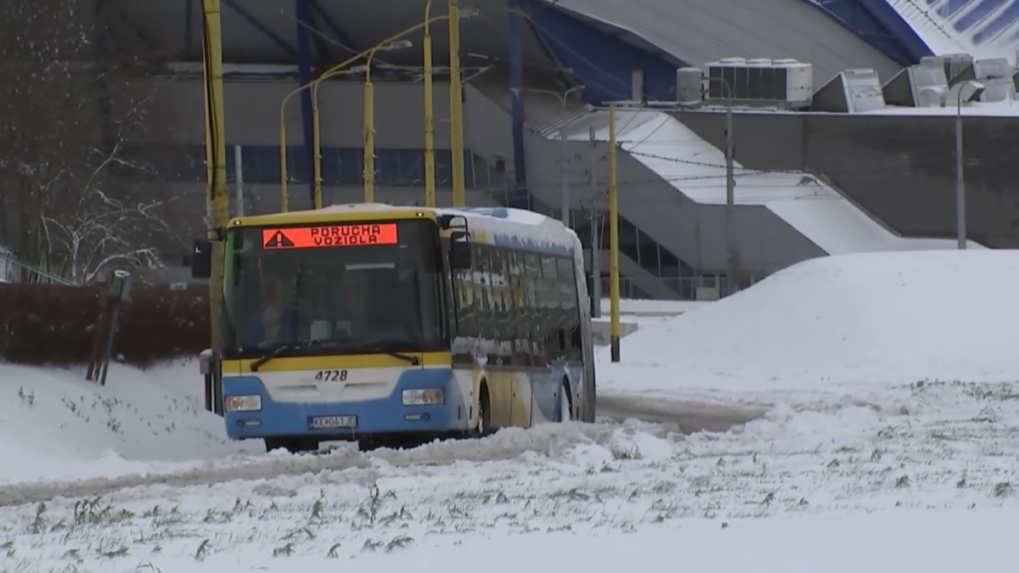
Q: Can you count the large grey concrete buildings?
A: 1